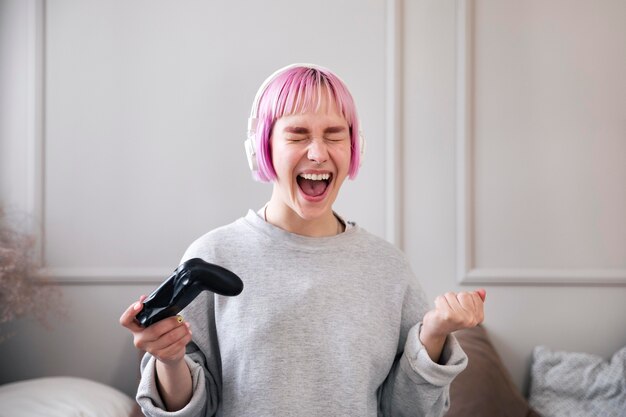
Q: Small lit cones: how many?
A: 0